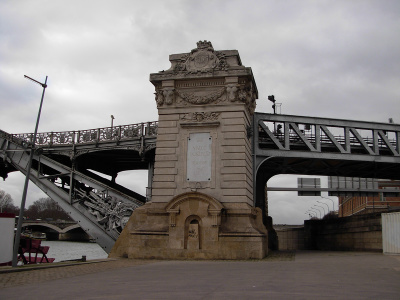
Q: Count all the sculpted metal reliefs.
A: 1